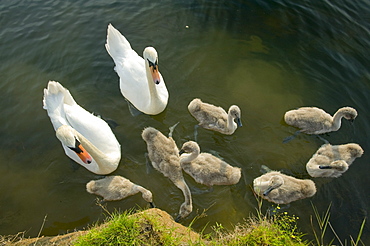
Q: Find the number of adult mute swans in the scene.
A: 2